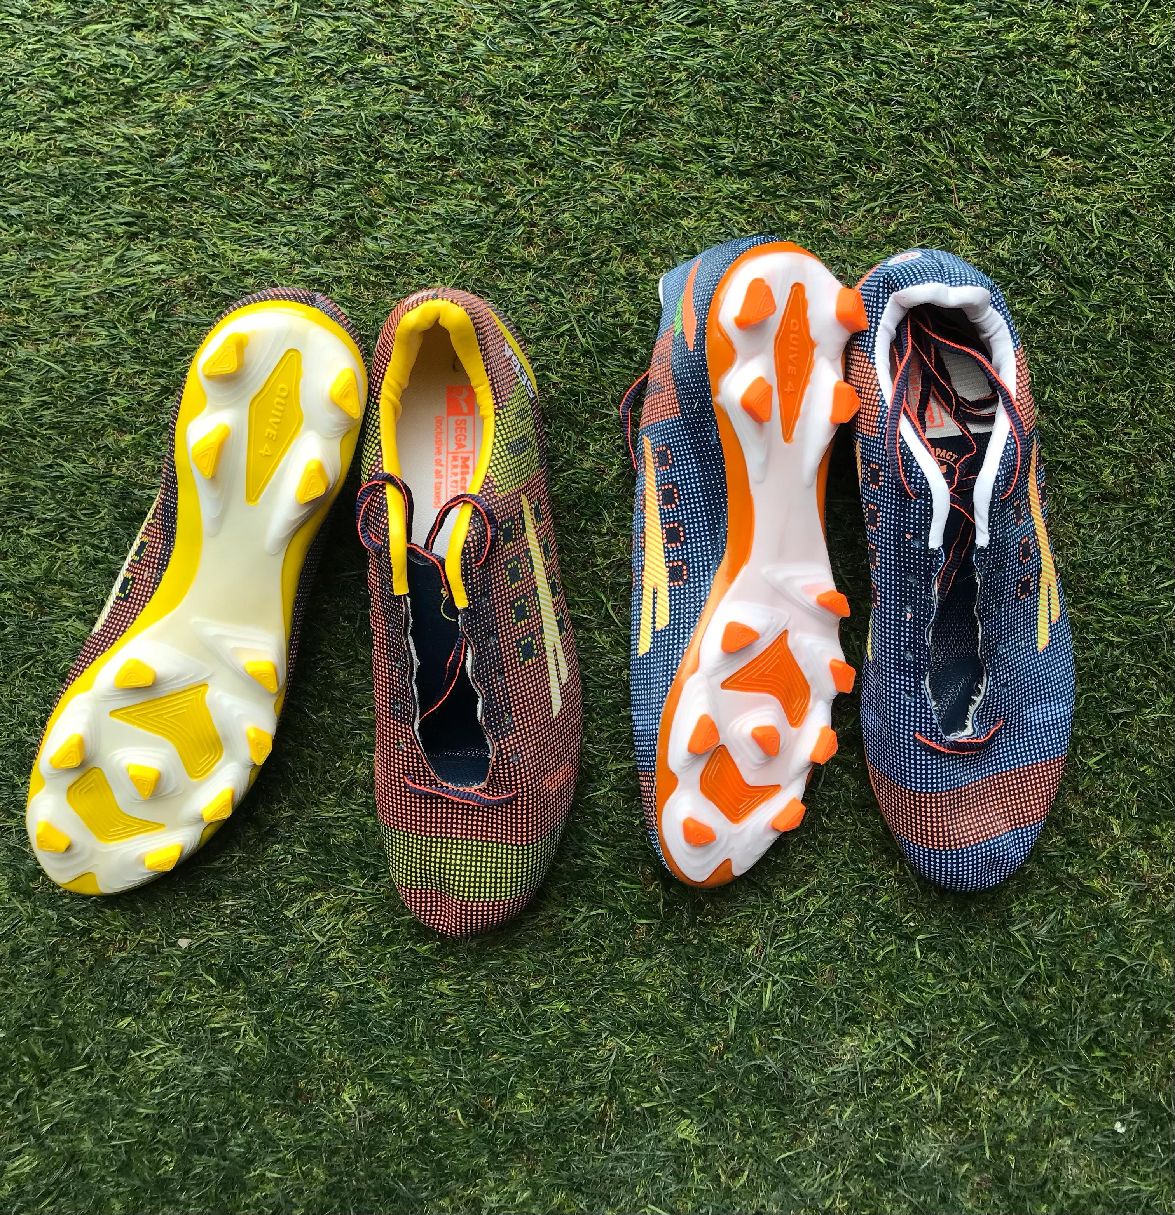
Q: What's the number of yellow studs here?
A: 12